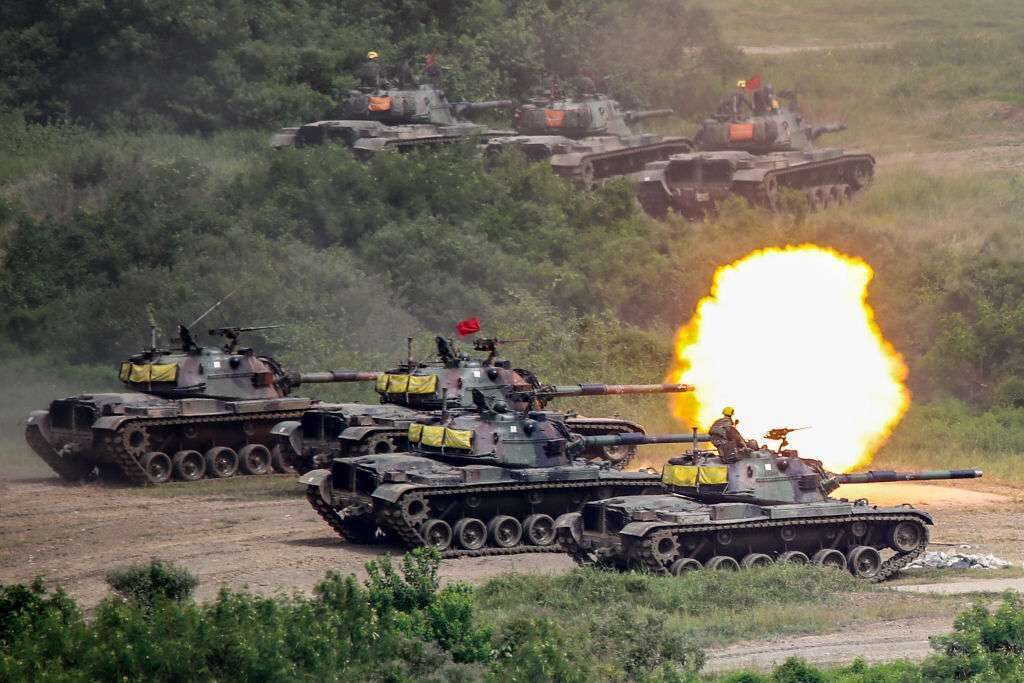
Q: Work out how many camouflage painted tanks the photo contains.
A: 7